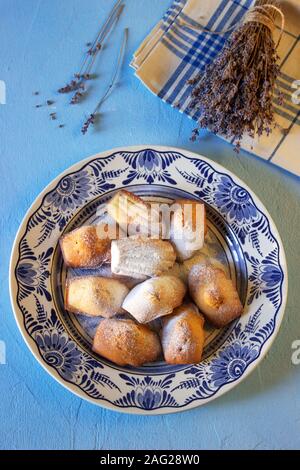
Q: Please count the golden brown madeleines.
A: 9